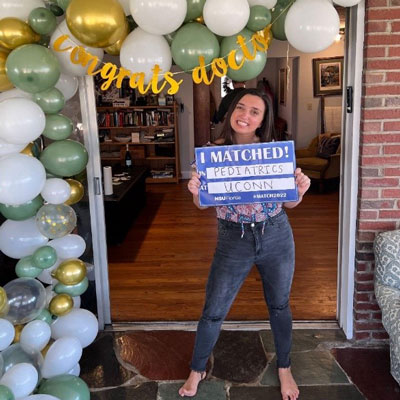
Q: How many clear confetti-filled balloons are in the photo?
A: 1